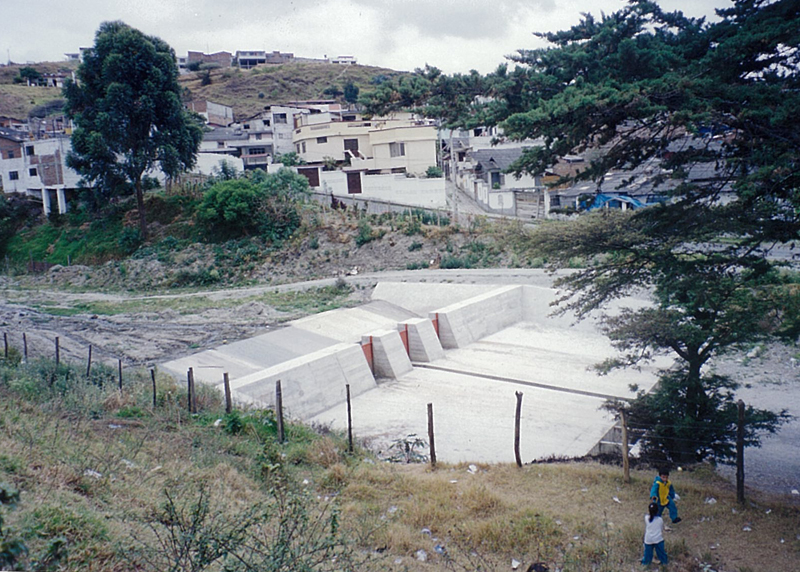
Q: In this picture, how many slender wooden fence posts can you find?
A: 15